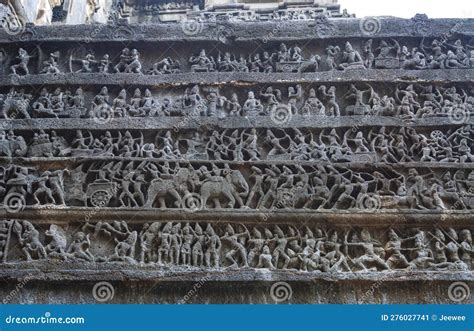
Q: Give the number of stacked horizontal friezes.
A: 5